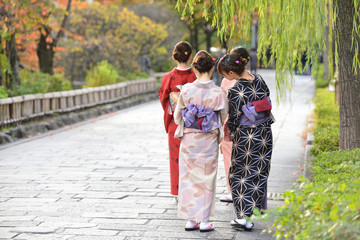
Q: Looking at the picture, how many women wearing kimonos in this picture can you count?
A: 4